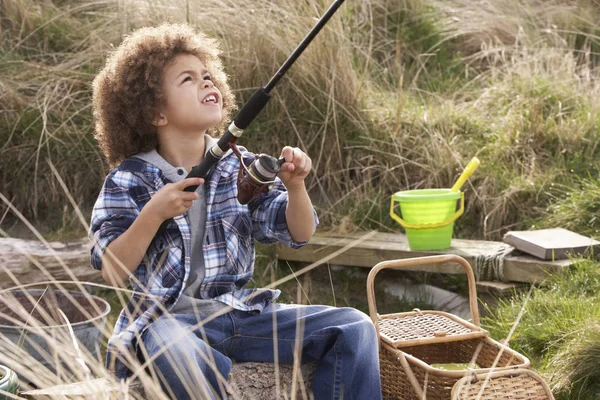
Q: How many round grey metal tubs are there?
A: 1